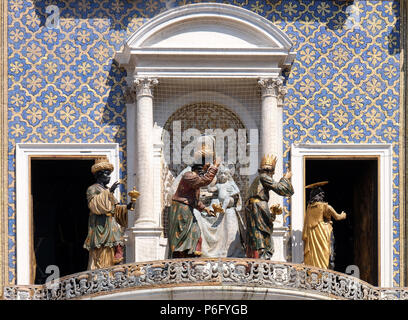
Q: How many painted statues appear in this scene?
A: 4